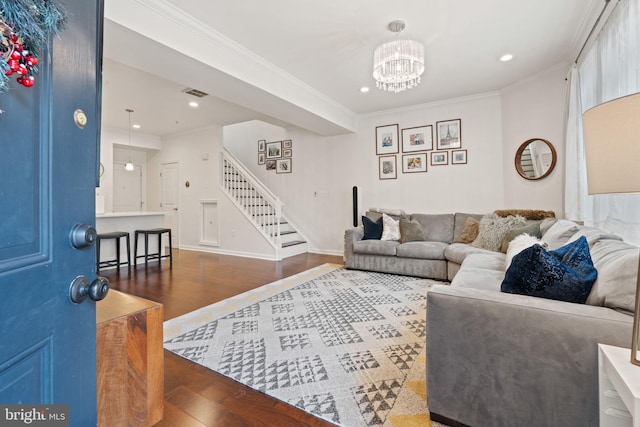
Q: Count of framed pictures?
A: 14